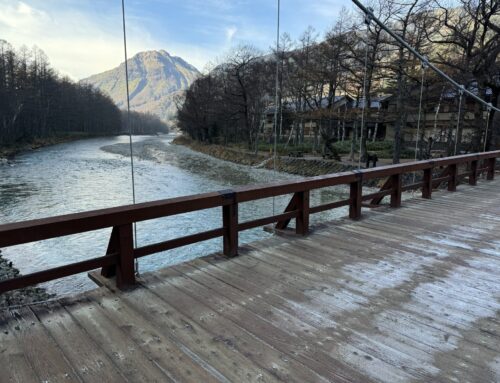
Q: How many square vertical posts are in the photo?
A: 9